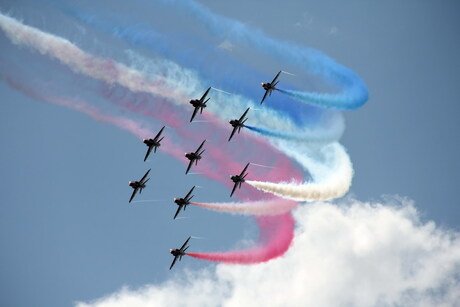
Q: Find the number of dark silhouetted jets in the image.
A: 9